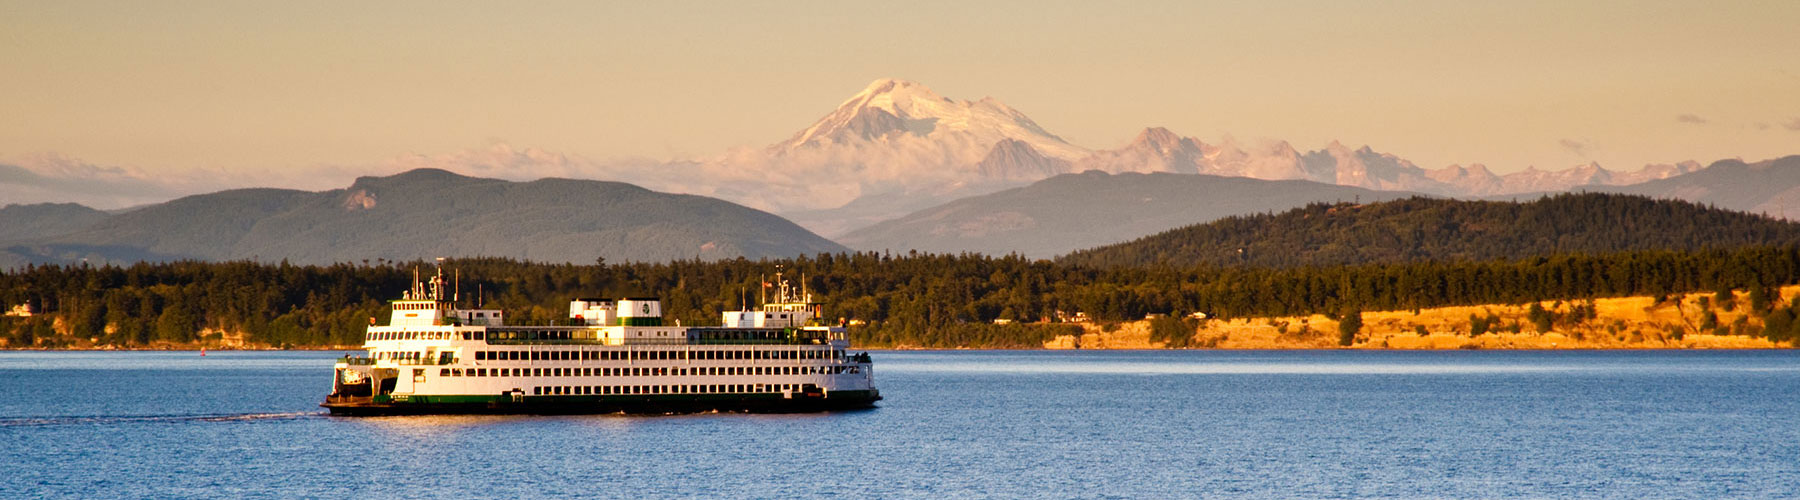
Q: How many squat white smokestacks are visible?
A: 2